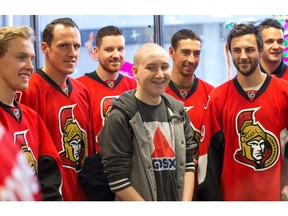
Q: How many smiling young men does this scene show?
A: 7